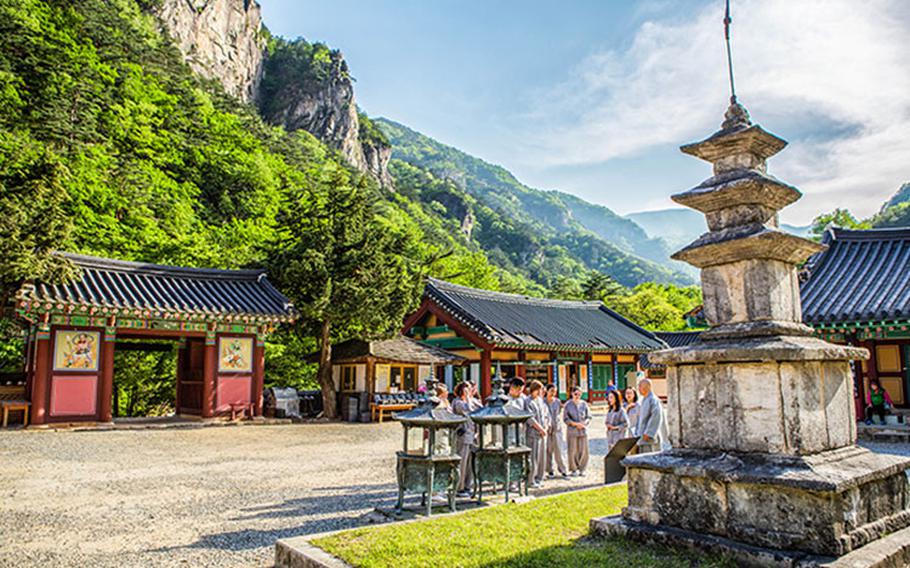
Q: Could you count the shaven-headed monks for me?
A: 1